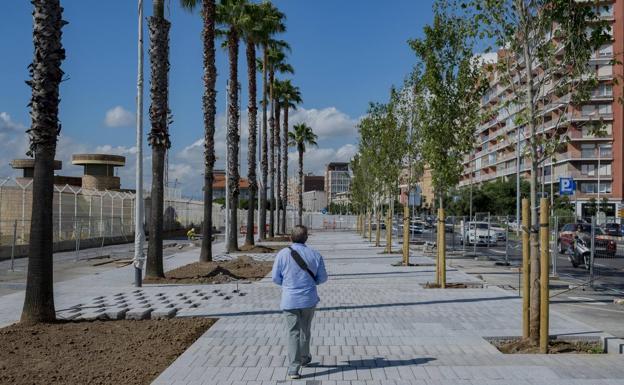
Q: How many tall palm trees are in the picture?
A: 10